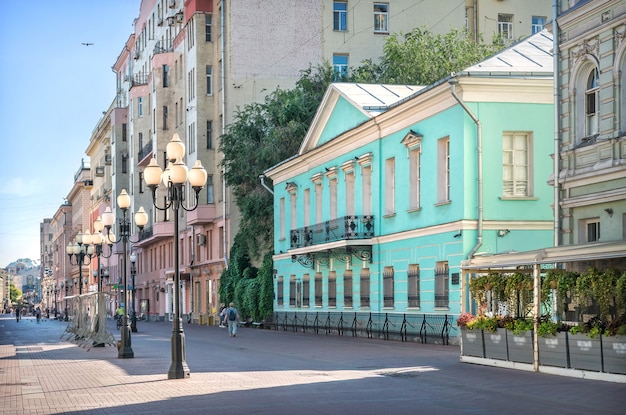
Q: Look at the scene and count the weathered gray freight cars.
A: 0